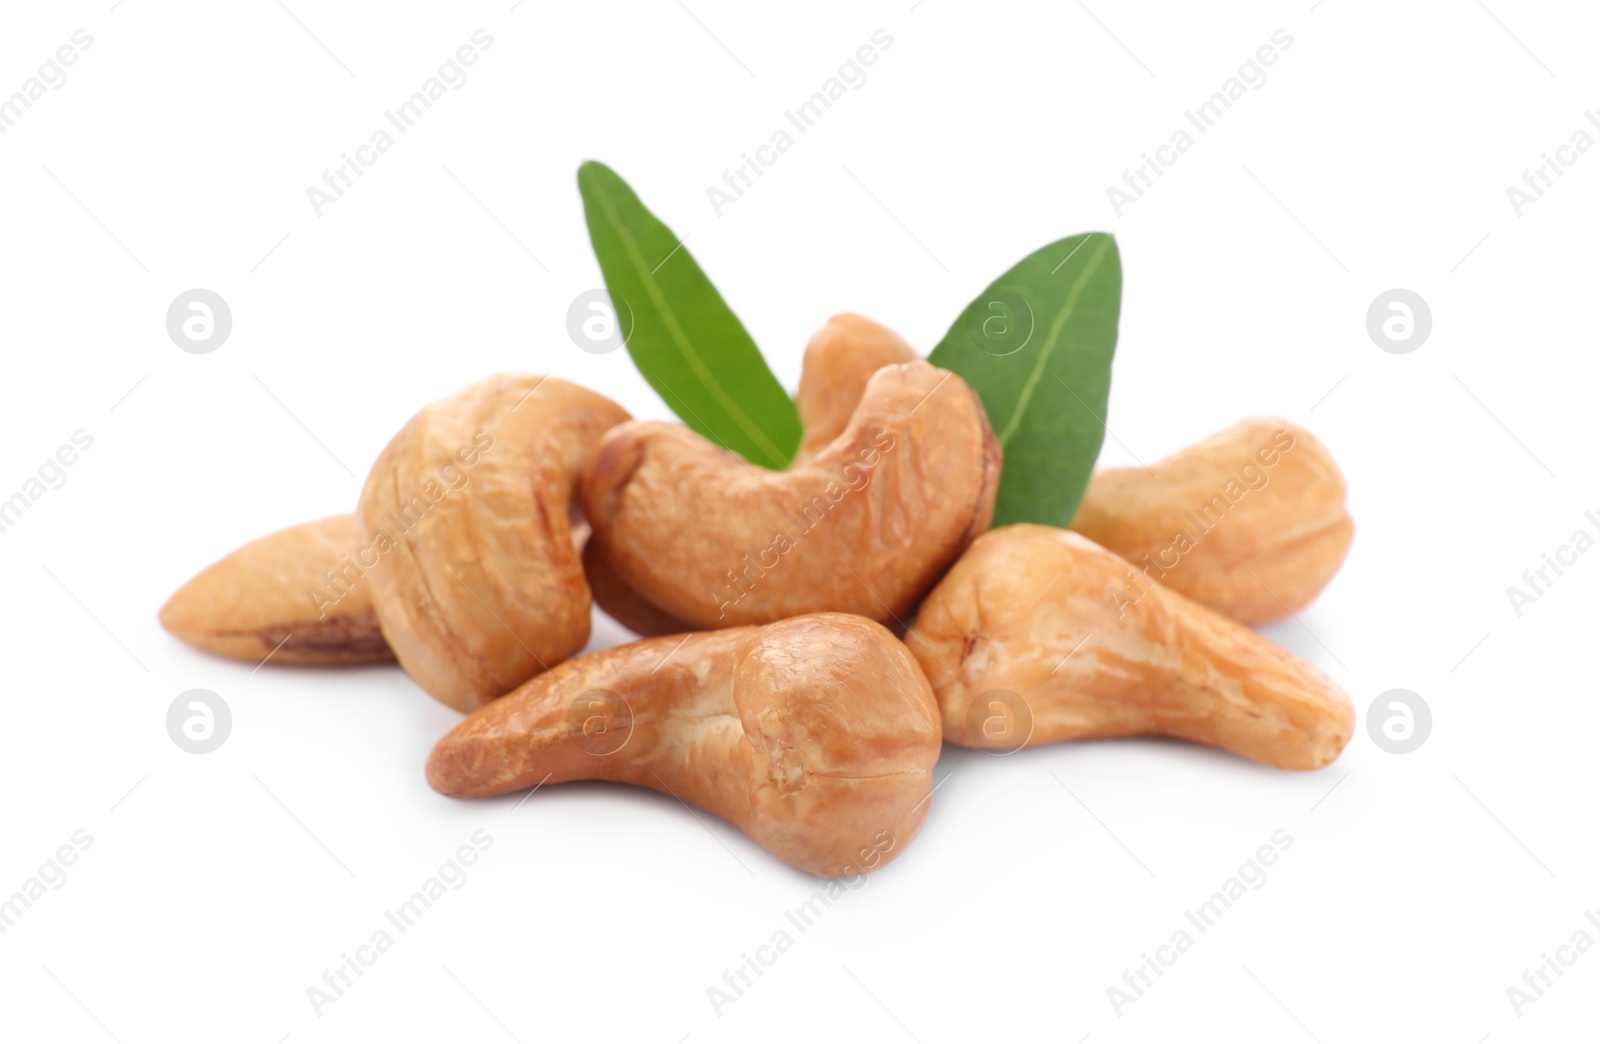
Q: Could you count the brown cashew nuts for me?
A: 7